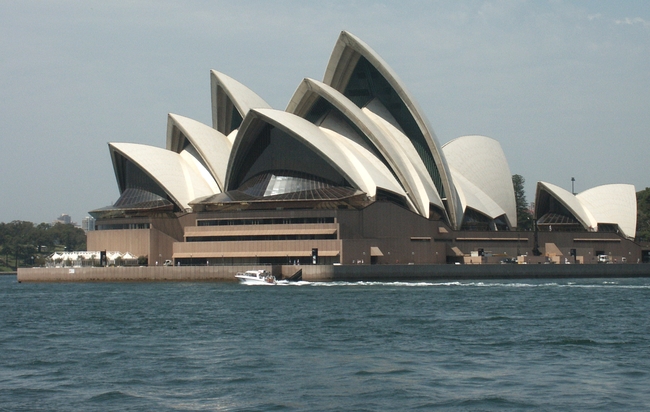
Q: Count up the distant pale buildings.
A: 2